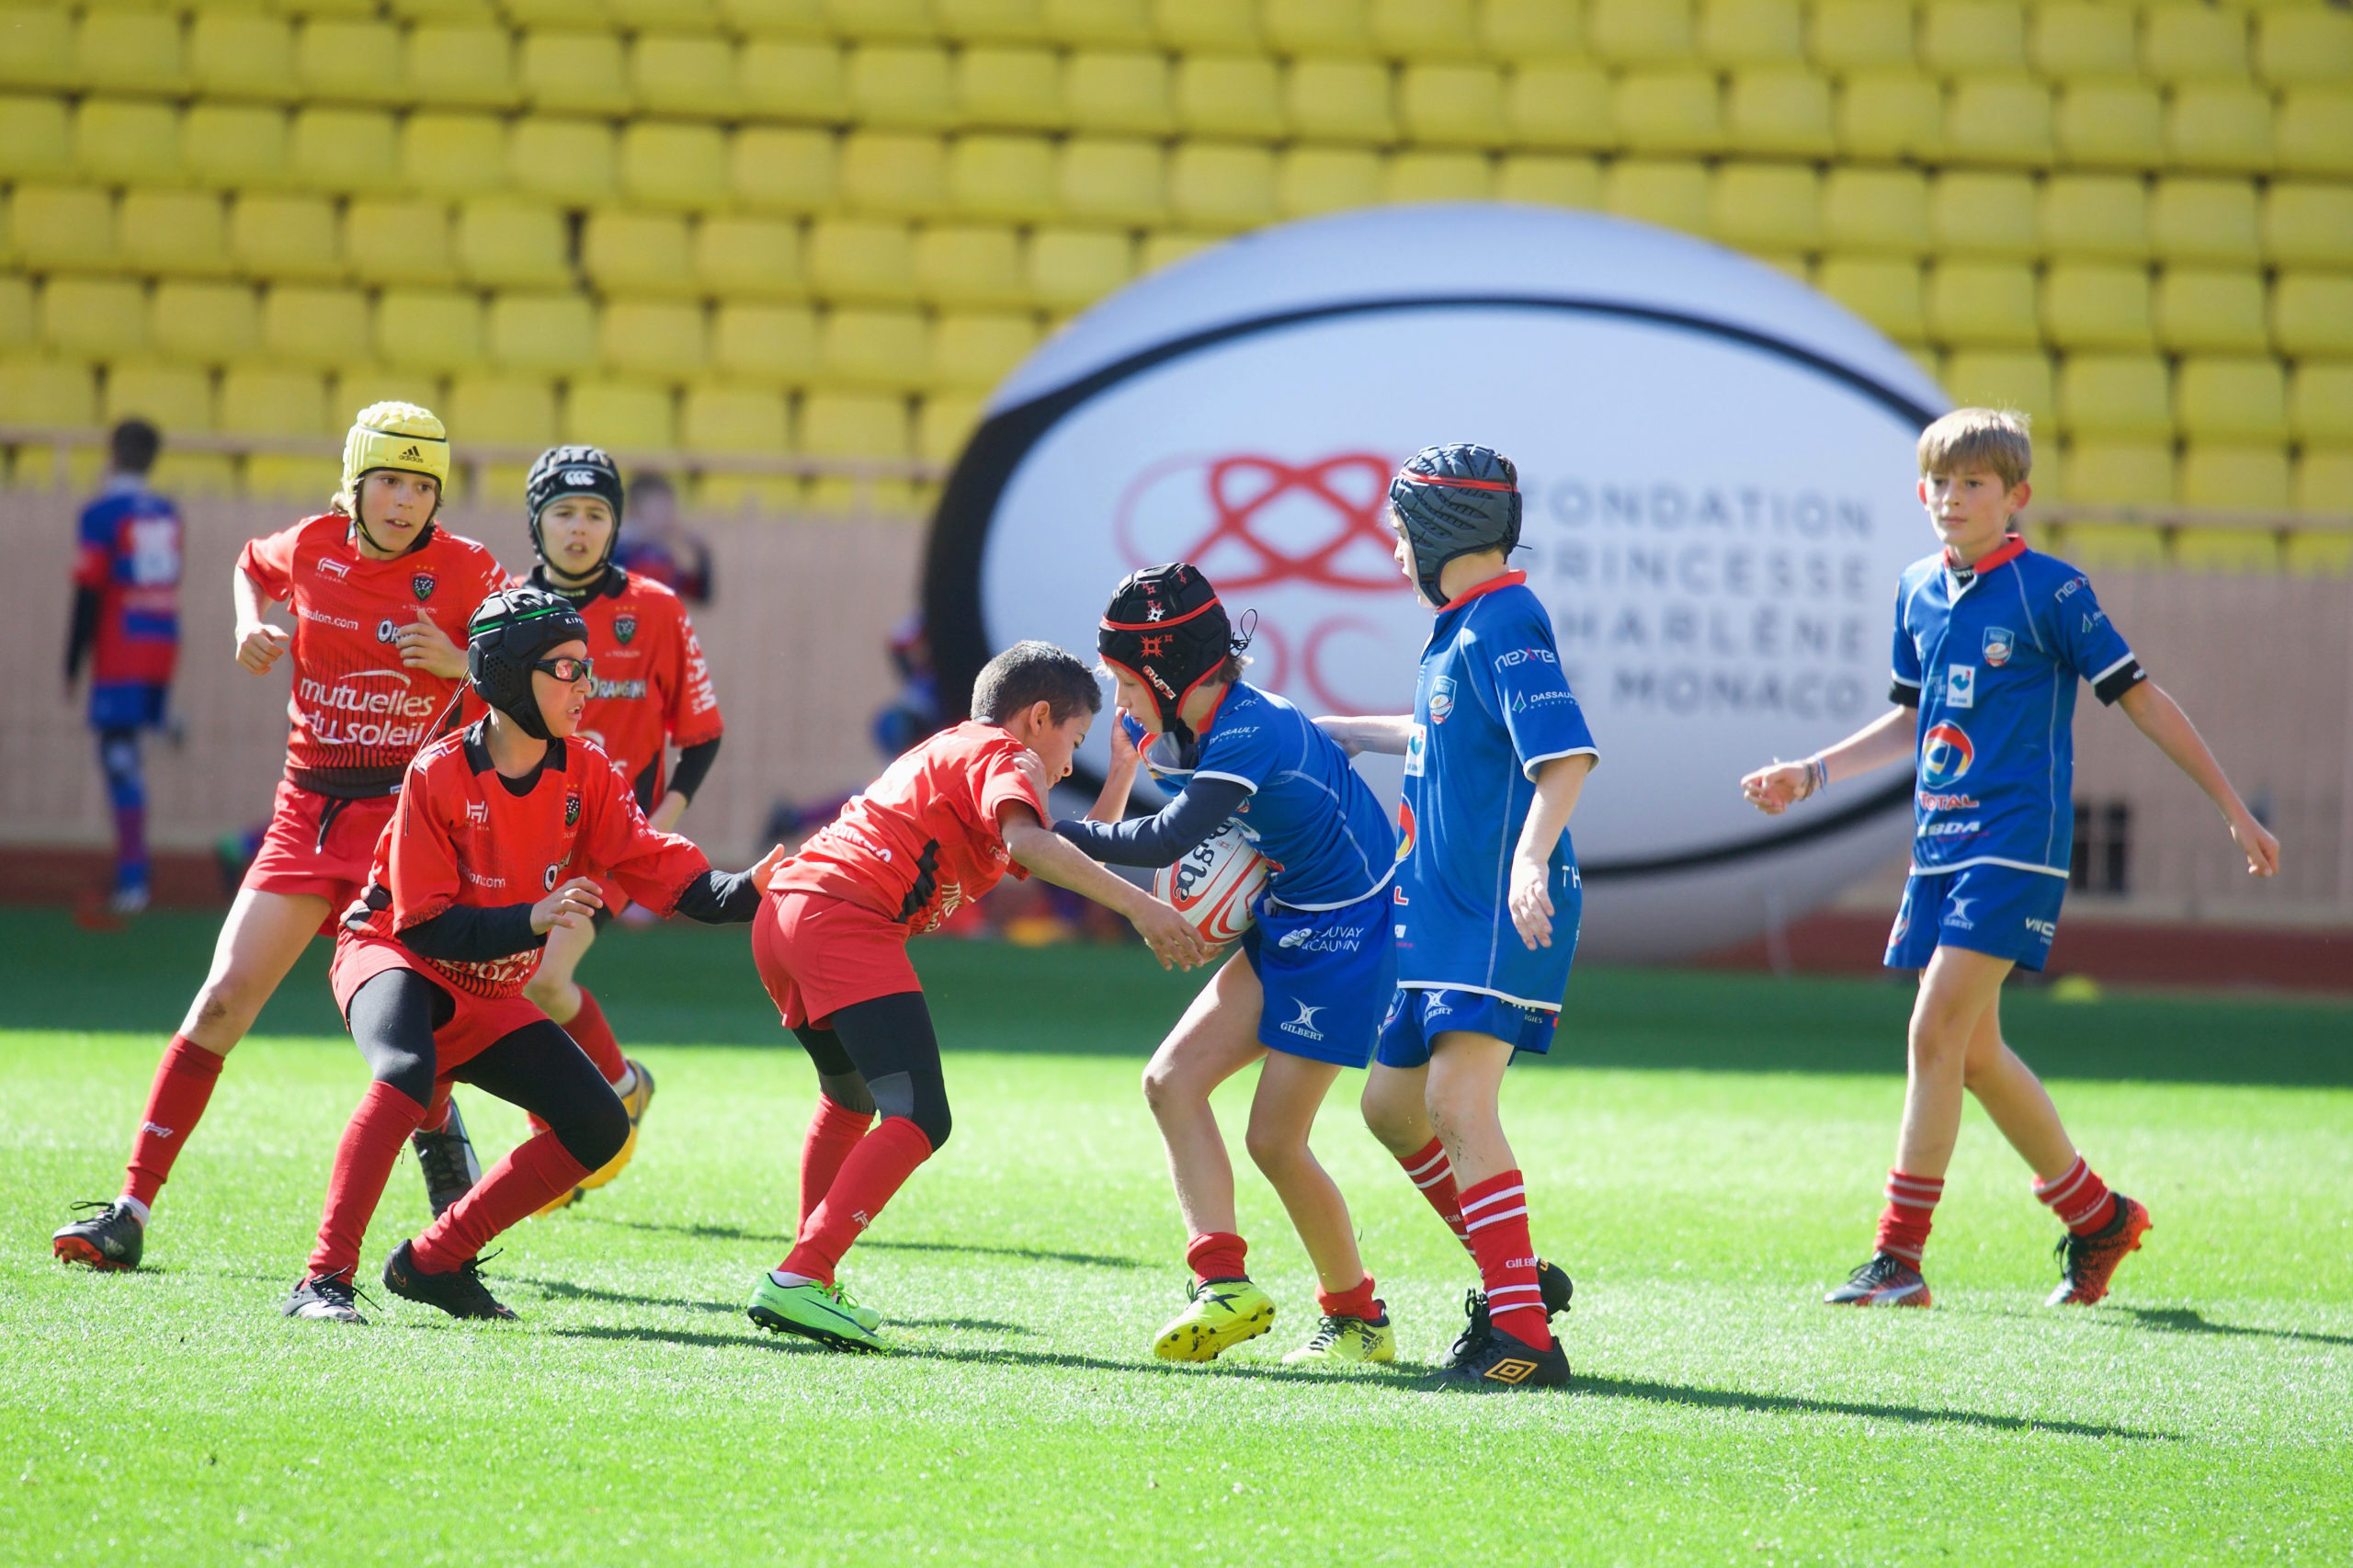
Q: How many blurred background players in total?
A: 3